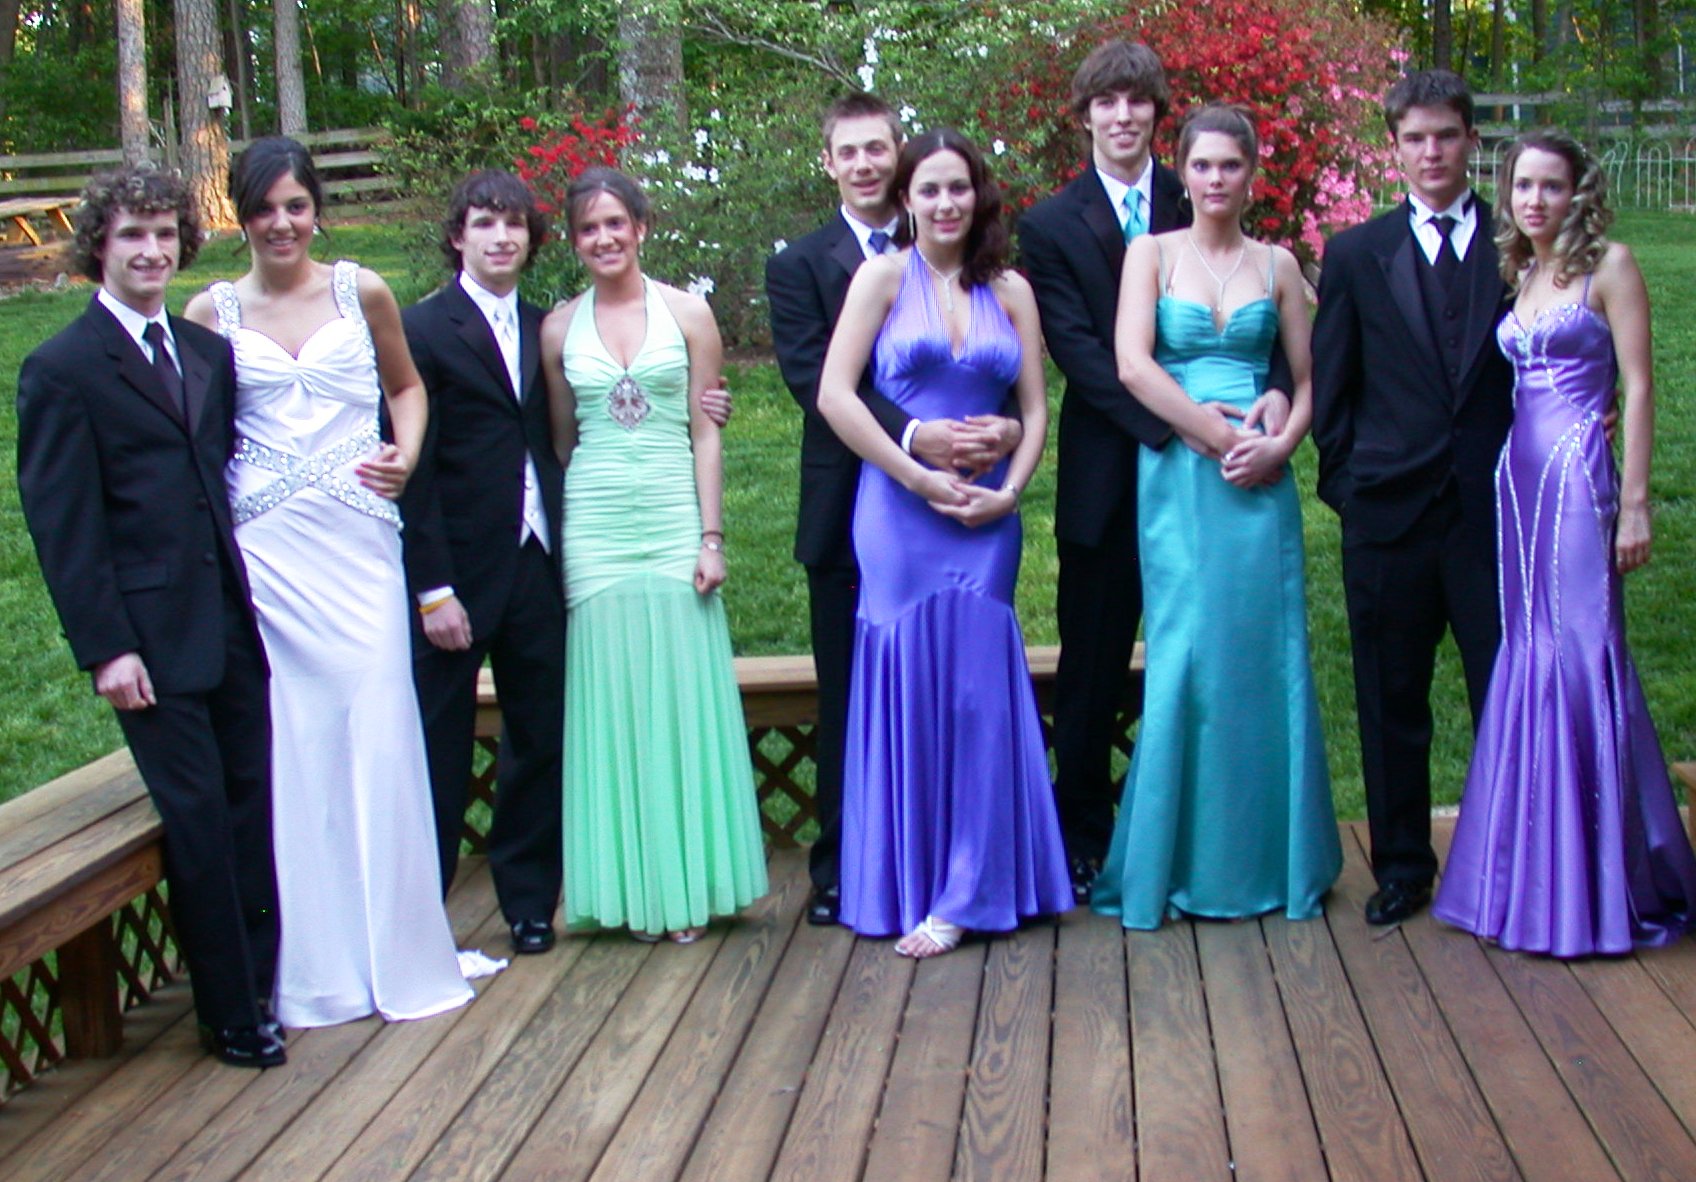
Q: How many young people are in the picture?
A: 10